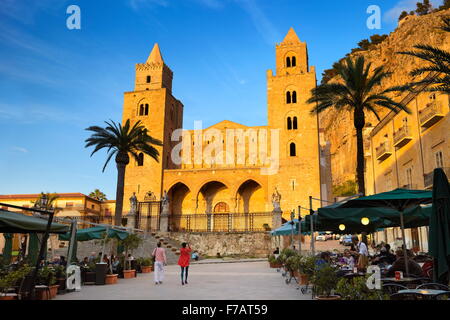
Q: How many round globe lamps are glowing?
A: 2